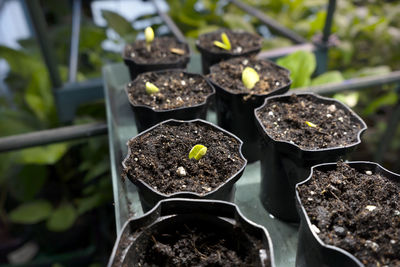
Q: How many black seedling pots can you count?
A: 8